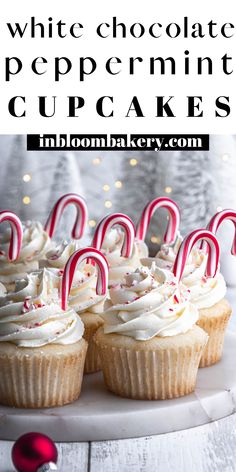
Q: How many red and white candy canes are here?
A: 7